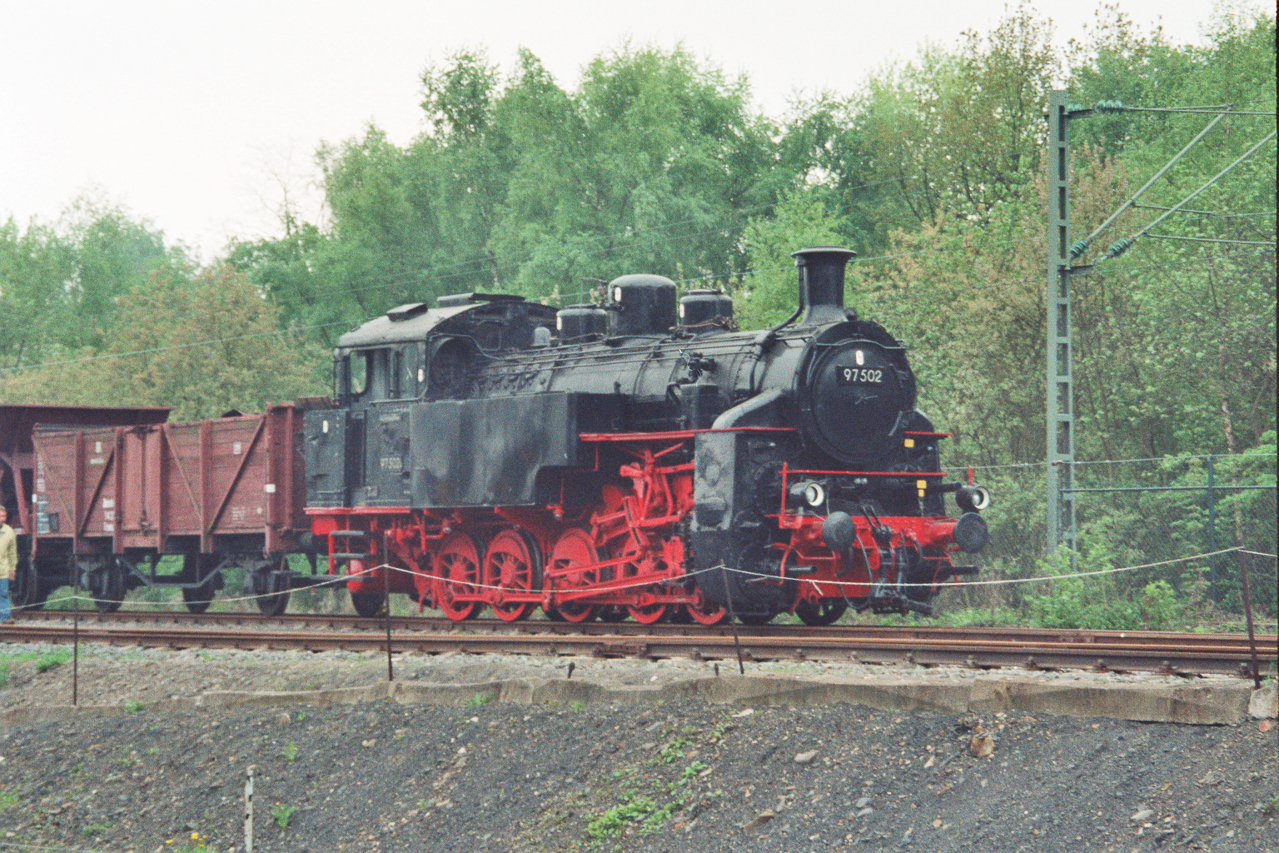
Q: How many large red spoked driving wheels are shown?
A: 5